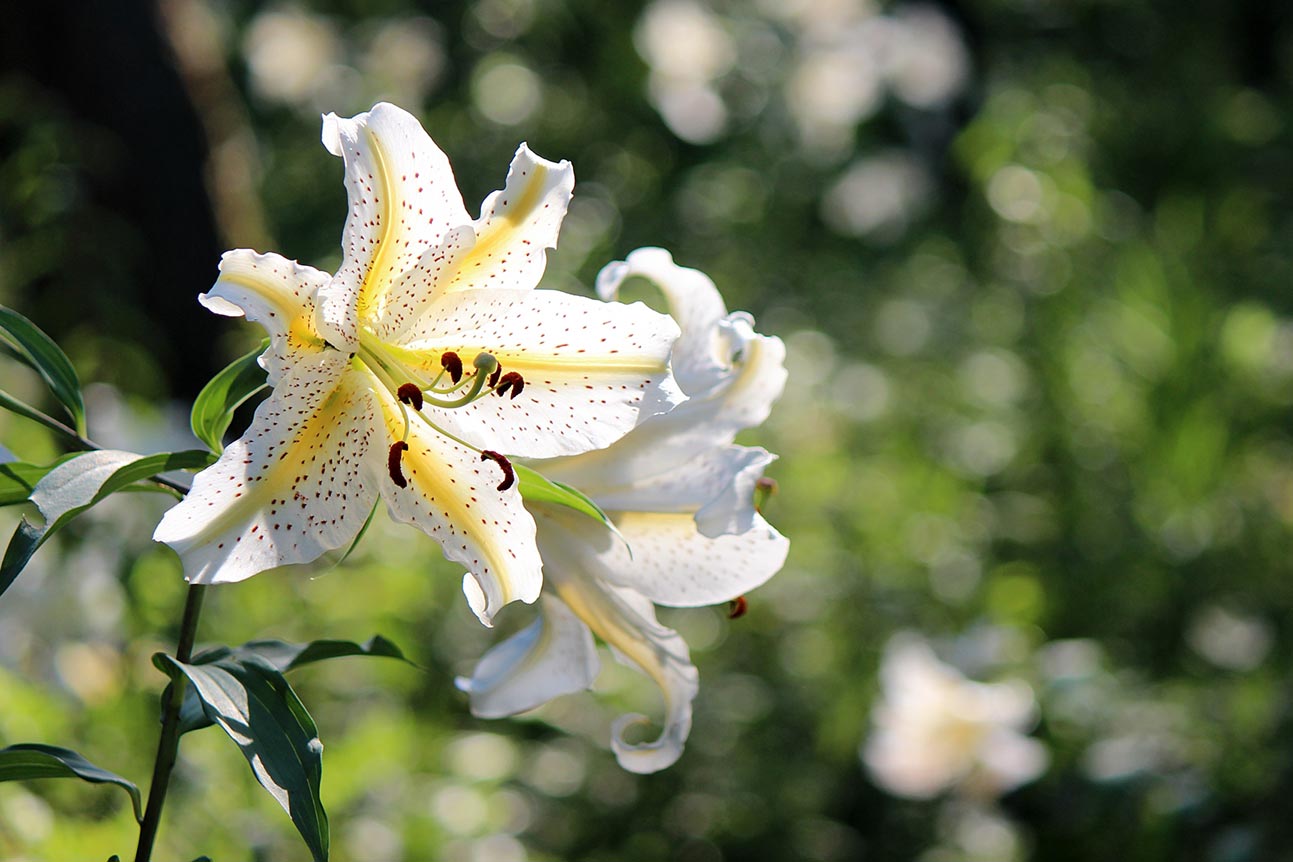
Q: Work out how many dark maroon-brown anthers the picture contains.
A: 7